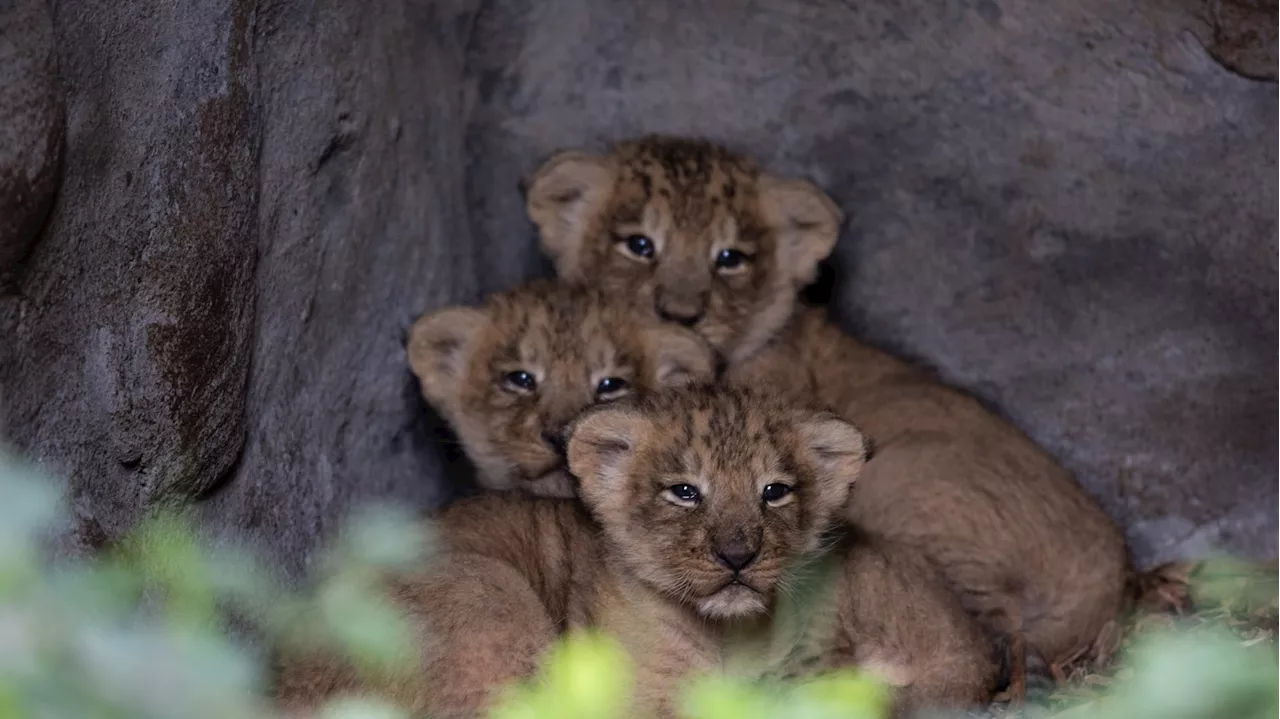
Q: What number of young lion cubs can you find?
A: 3